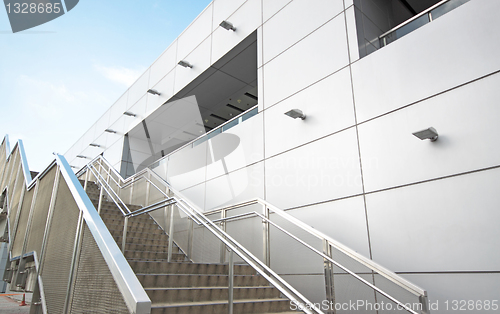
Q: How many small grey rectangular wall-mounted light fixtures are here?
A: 10